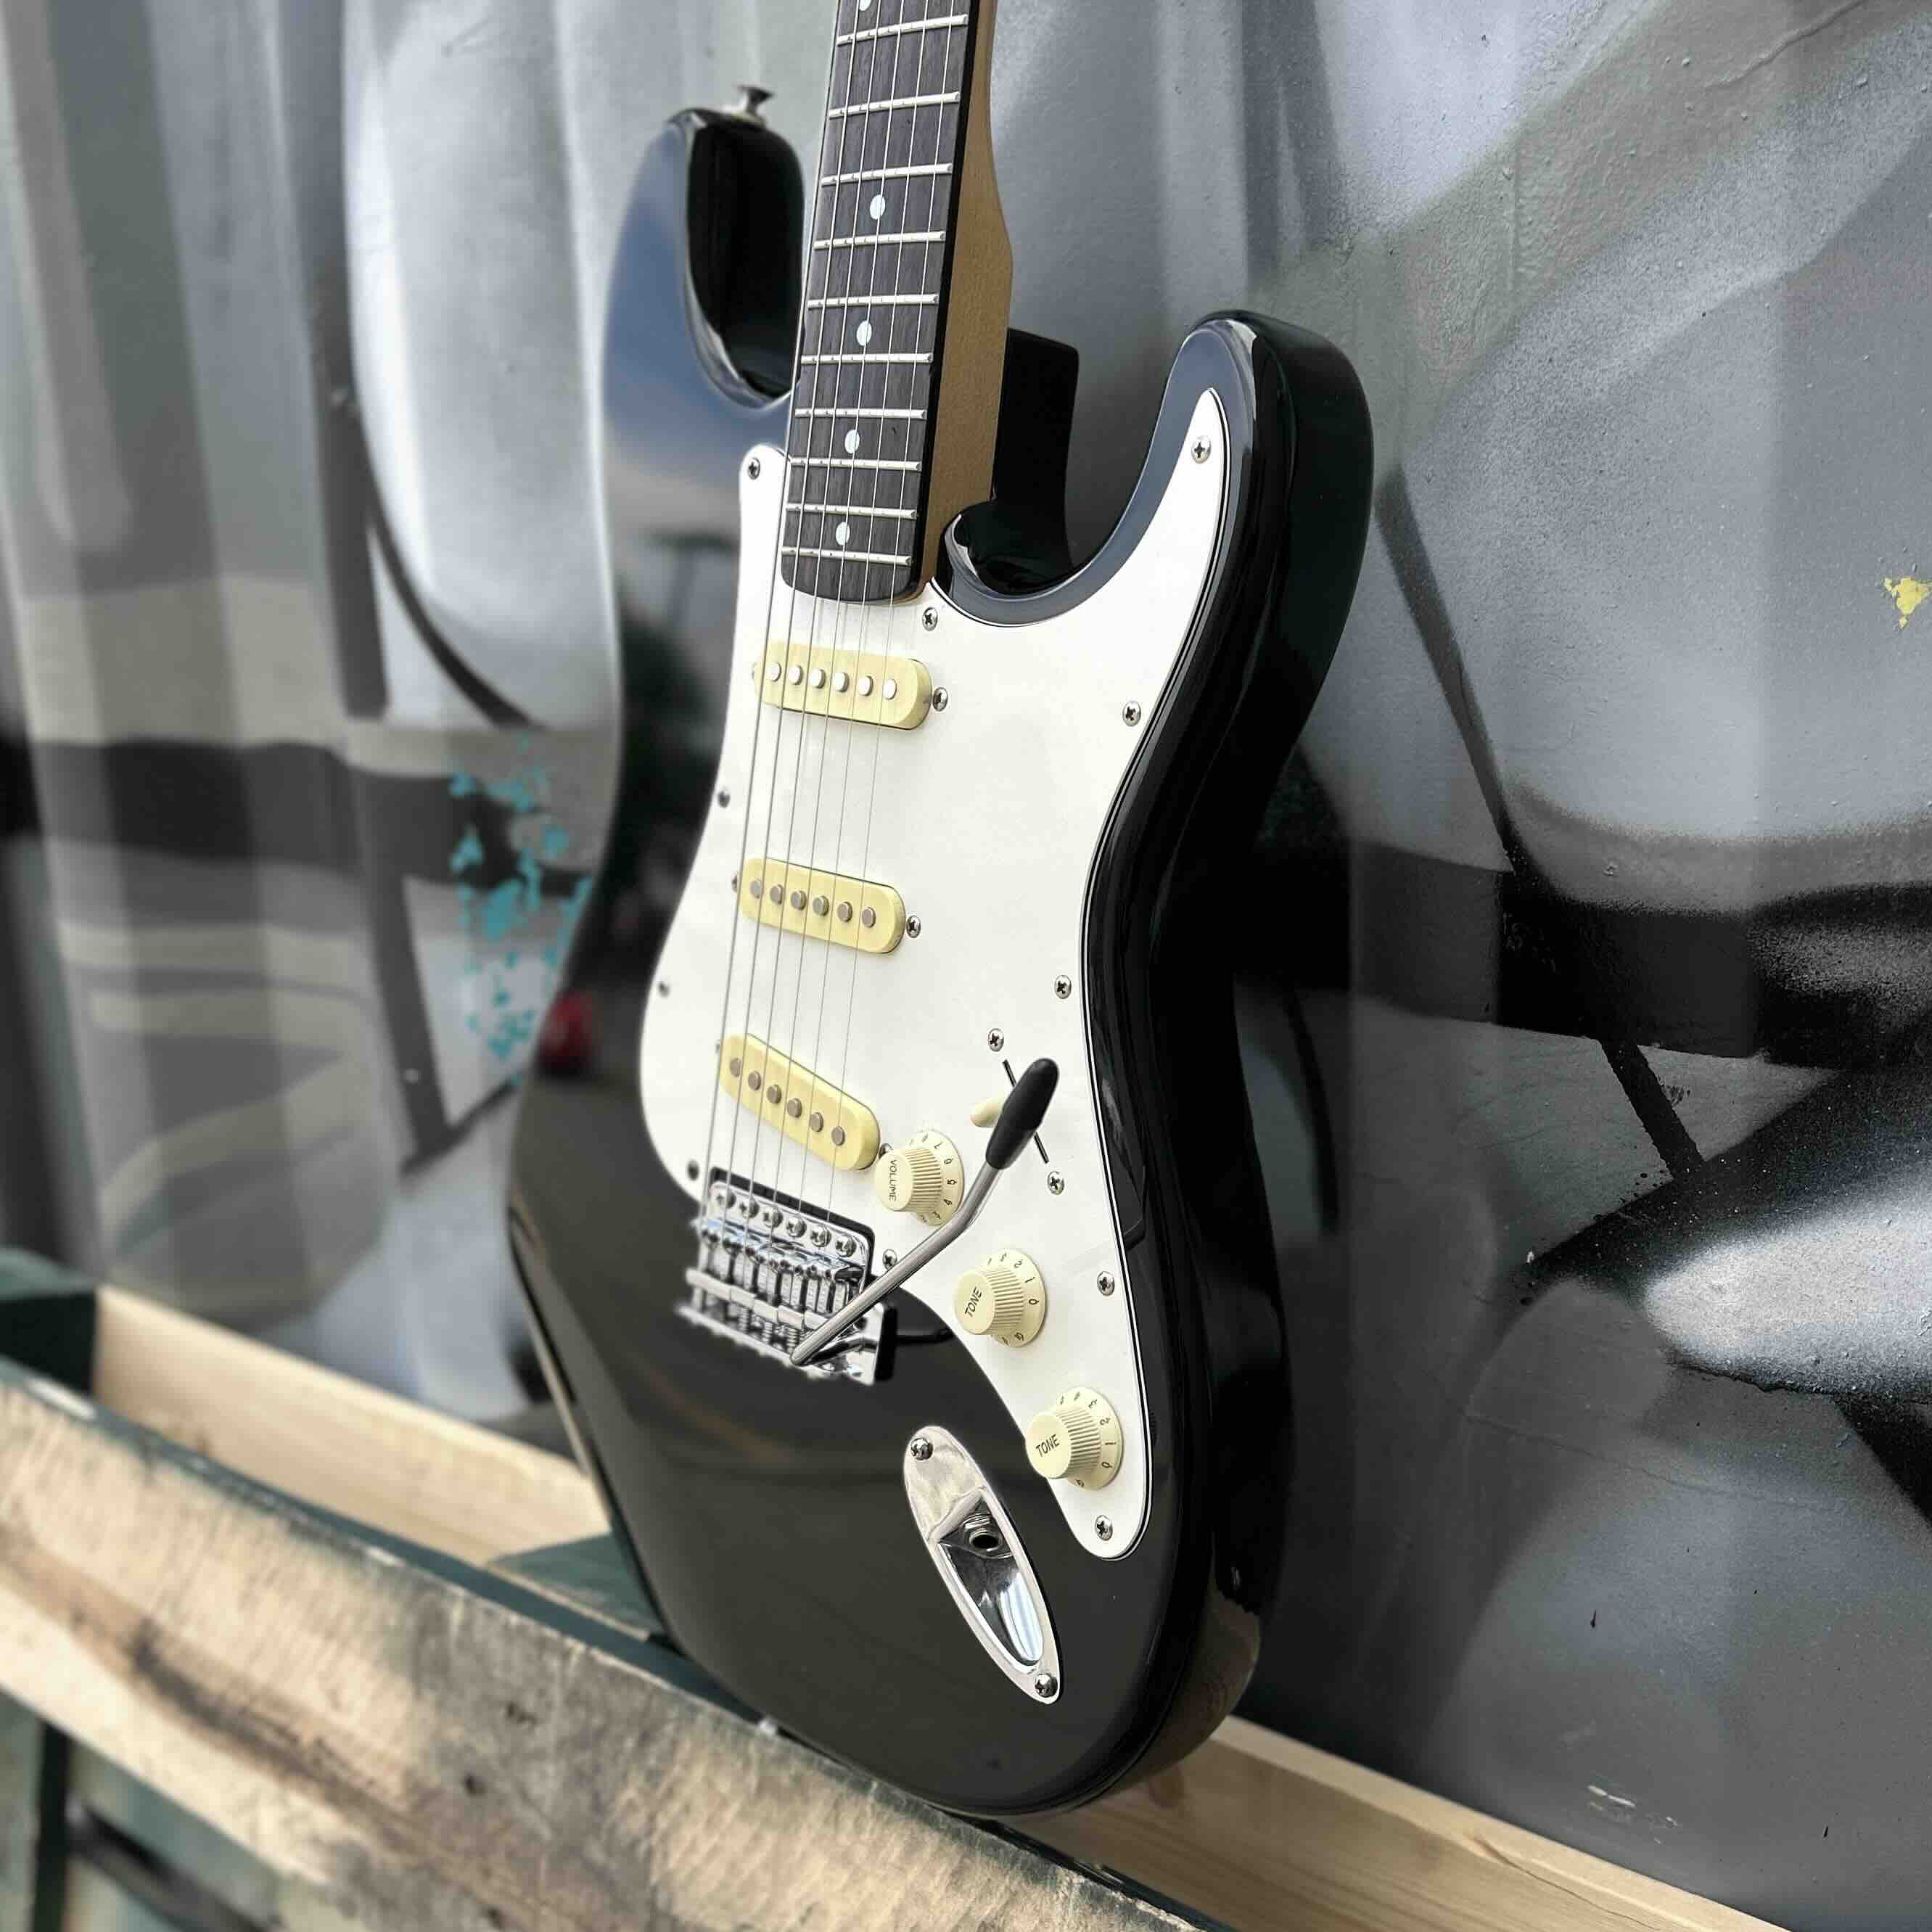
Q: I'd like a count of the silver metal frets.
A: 10